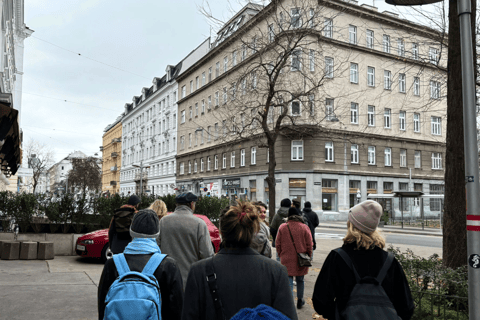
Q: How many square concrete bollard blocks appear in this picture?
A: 3